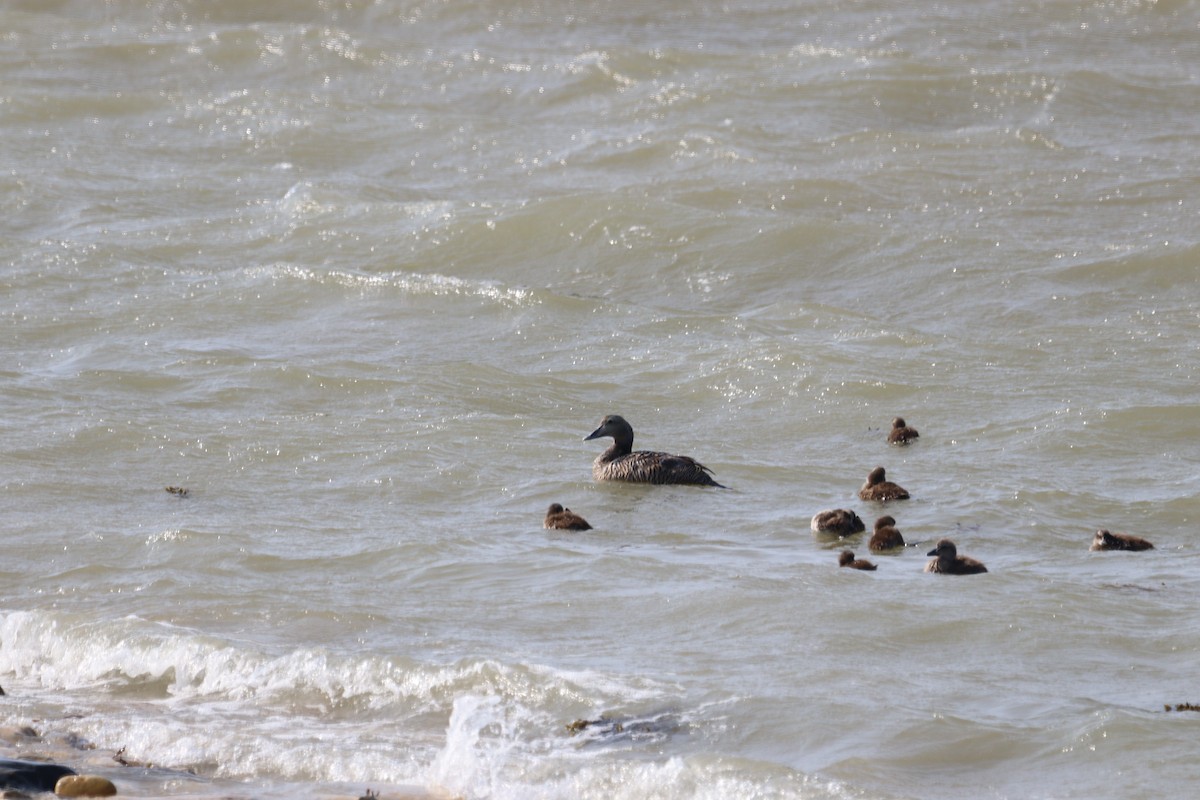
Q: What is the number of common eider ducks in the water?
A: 9